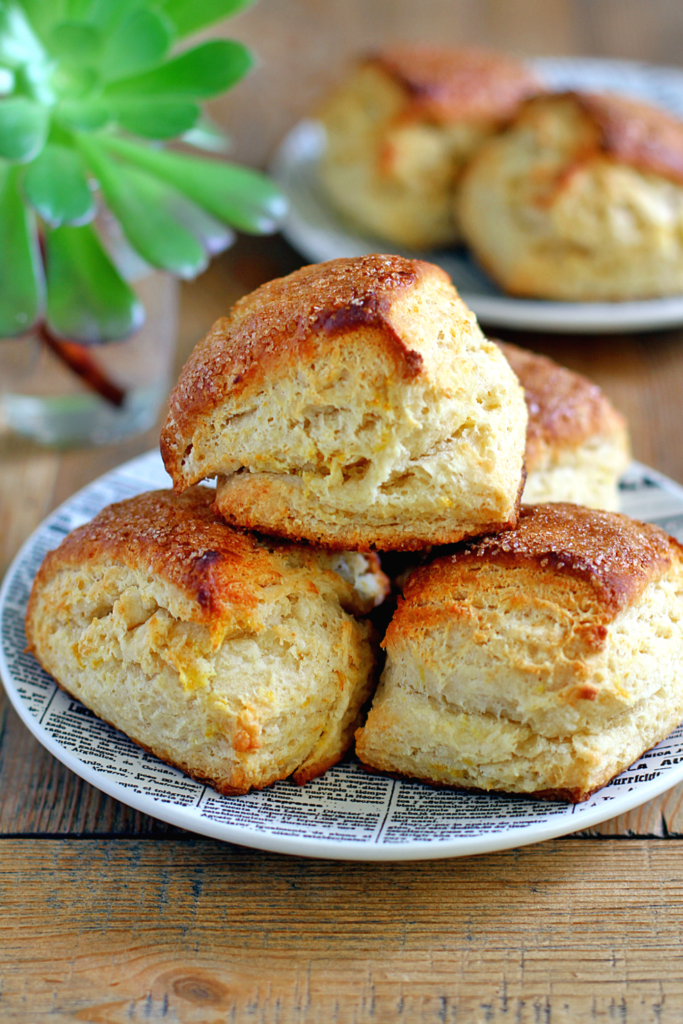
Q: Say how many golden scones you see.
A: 6